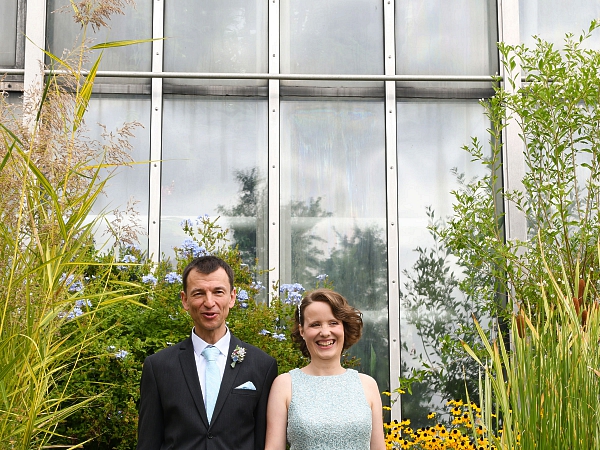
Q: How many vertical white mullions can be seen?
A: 5